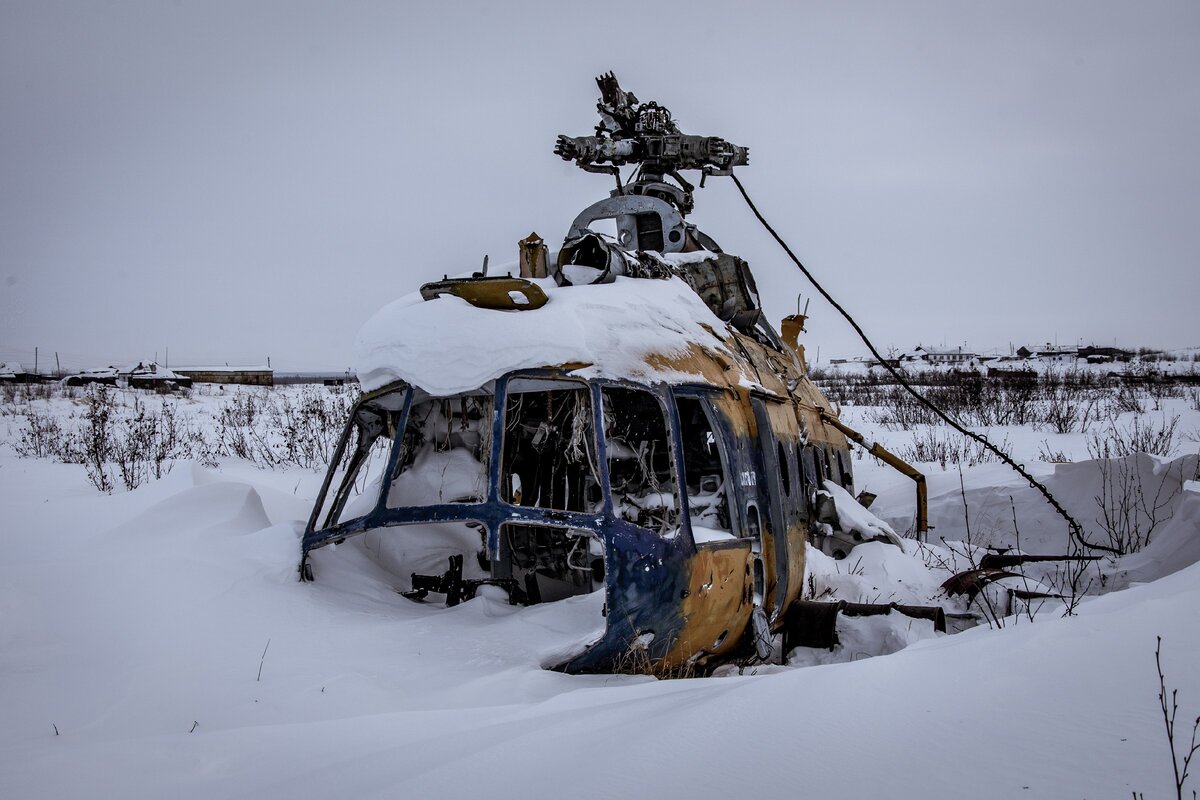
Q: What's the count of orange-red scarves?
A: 0